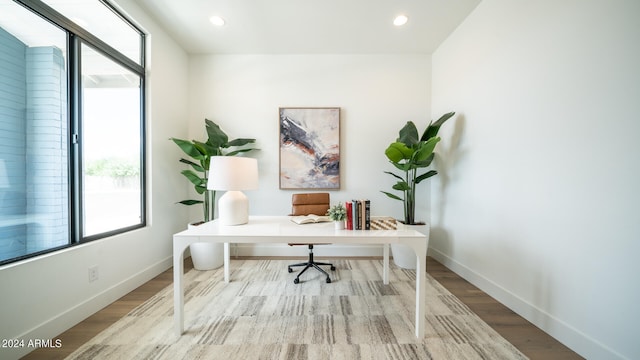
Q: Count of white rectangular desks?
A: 1